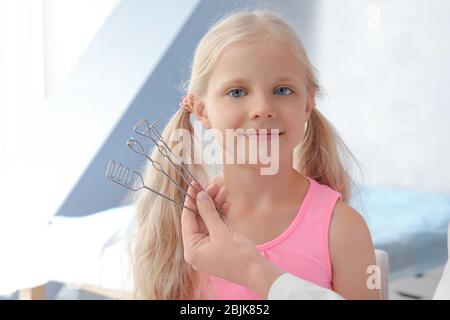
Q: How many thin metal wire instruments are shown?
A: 4